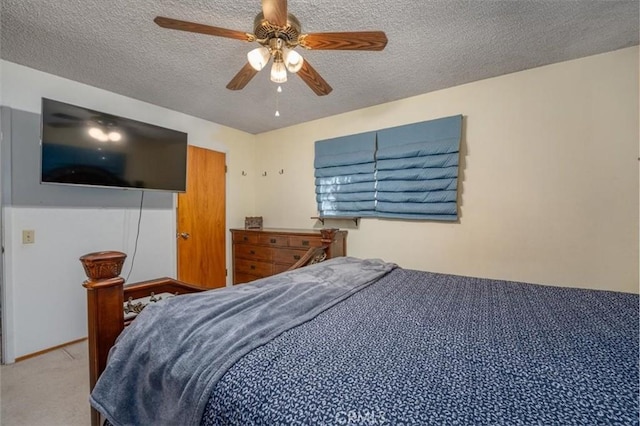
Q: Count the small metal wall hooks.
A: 3